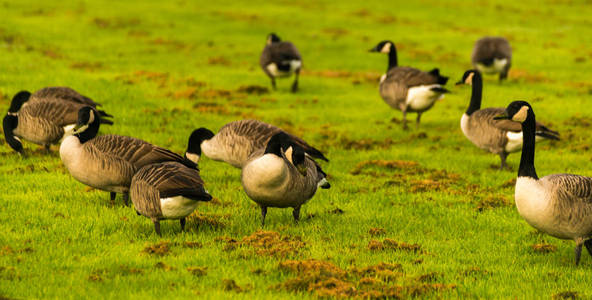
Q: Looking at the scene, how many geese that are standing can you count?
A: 11